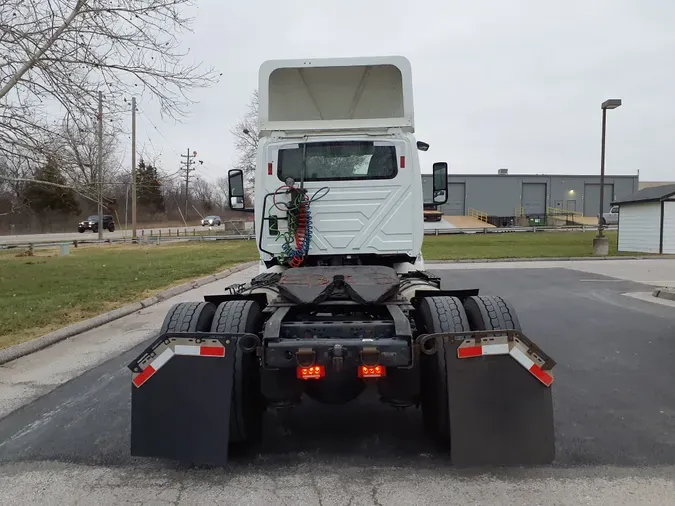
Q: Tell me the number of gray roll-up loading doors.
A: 3